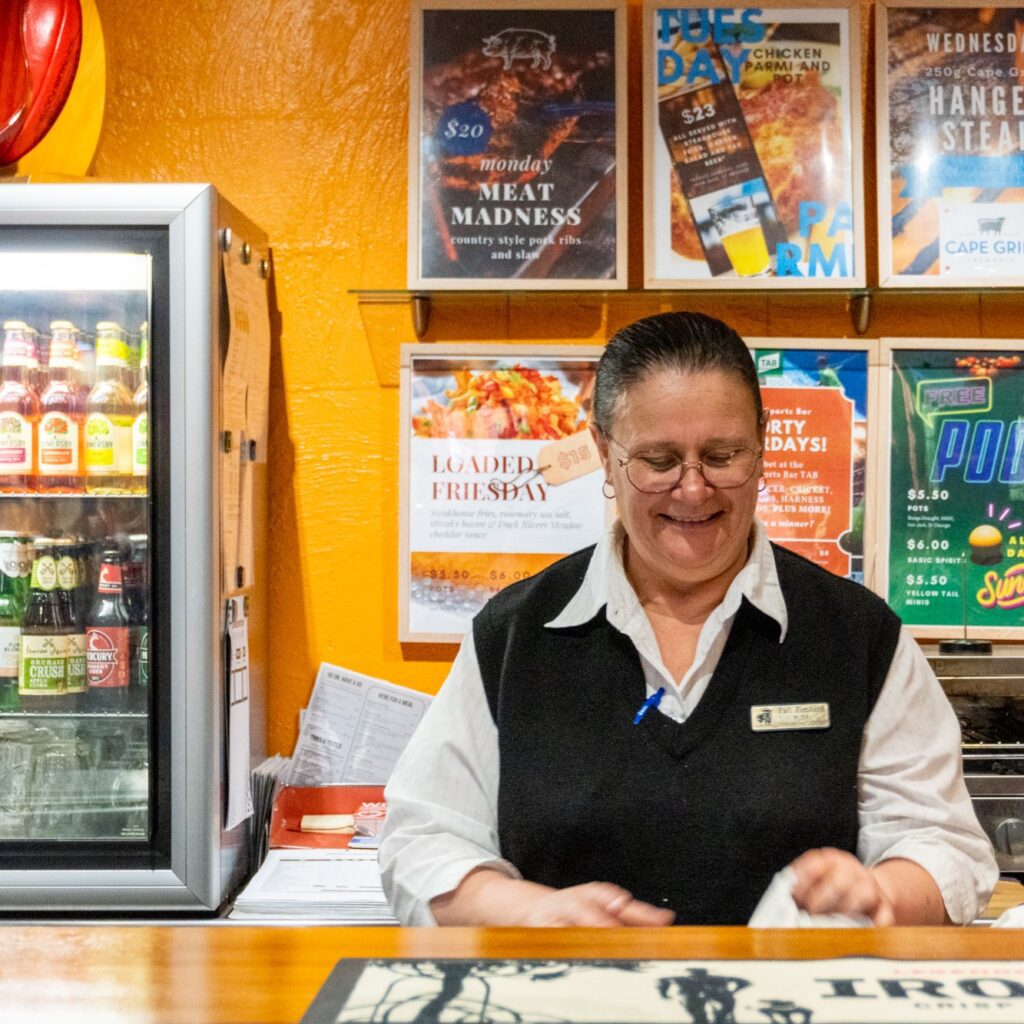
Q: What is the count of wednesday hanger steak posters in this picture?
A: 1